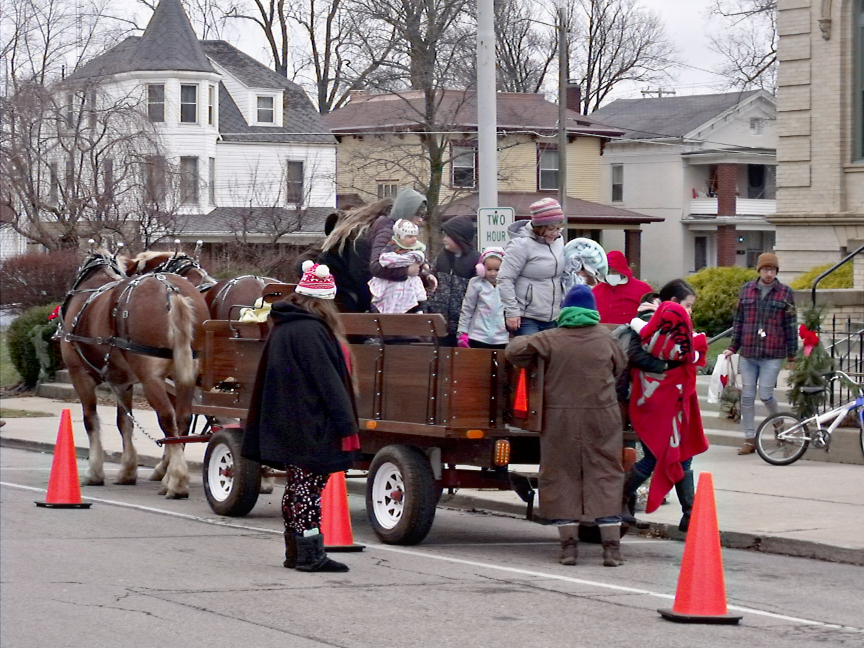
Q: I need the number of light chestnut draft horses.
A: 2